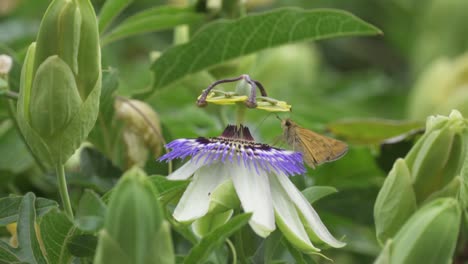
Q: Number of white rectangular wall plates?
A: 0